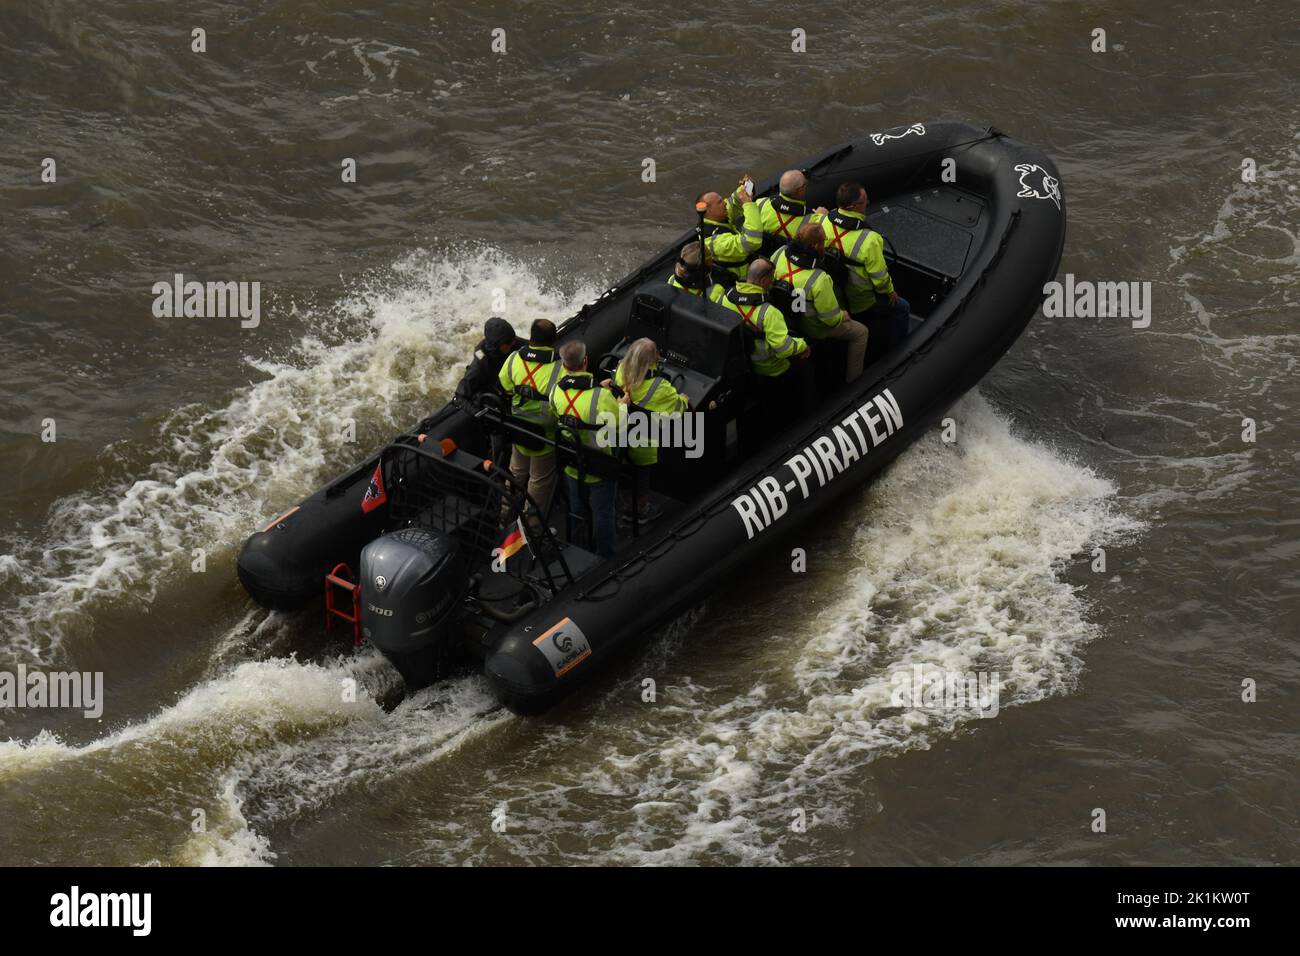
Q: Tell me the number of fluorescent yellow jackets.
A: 9